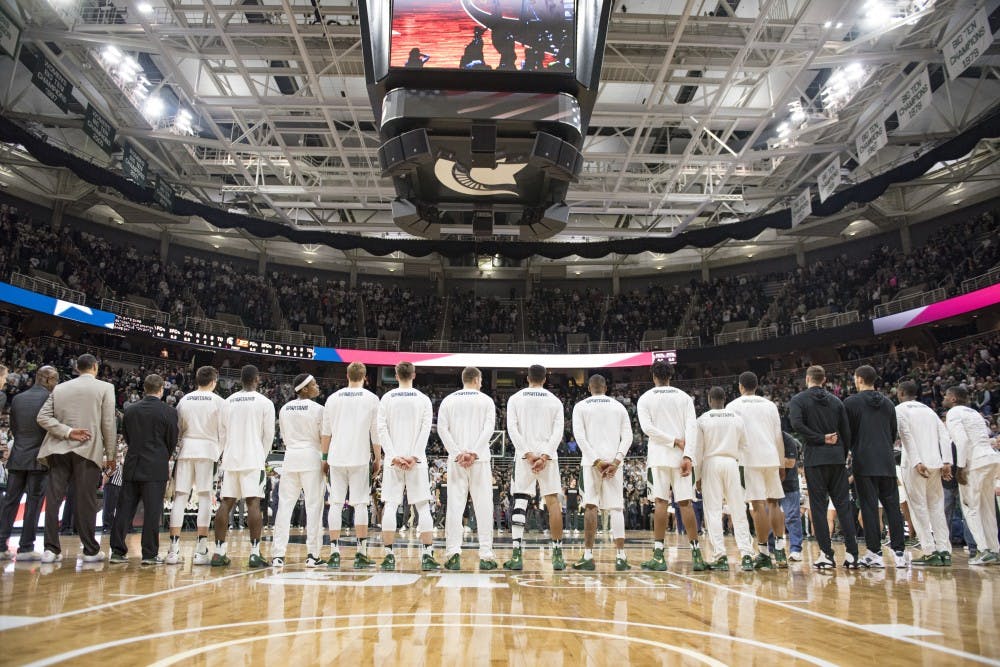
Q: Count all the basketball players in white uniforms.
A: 13